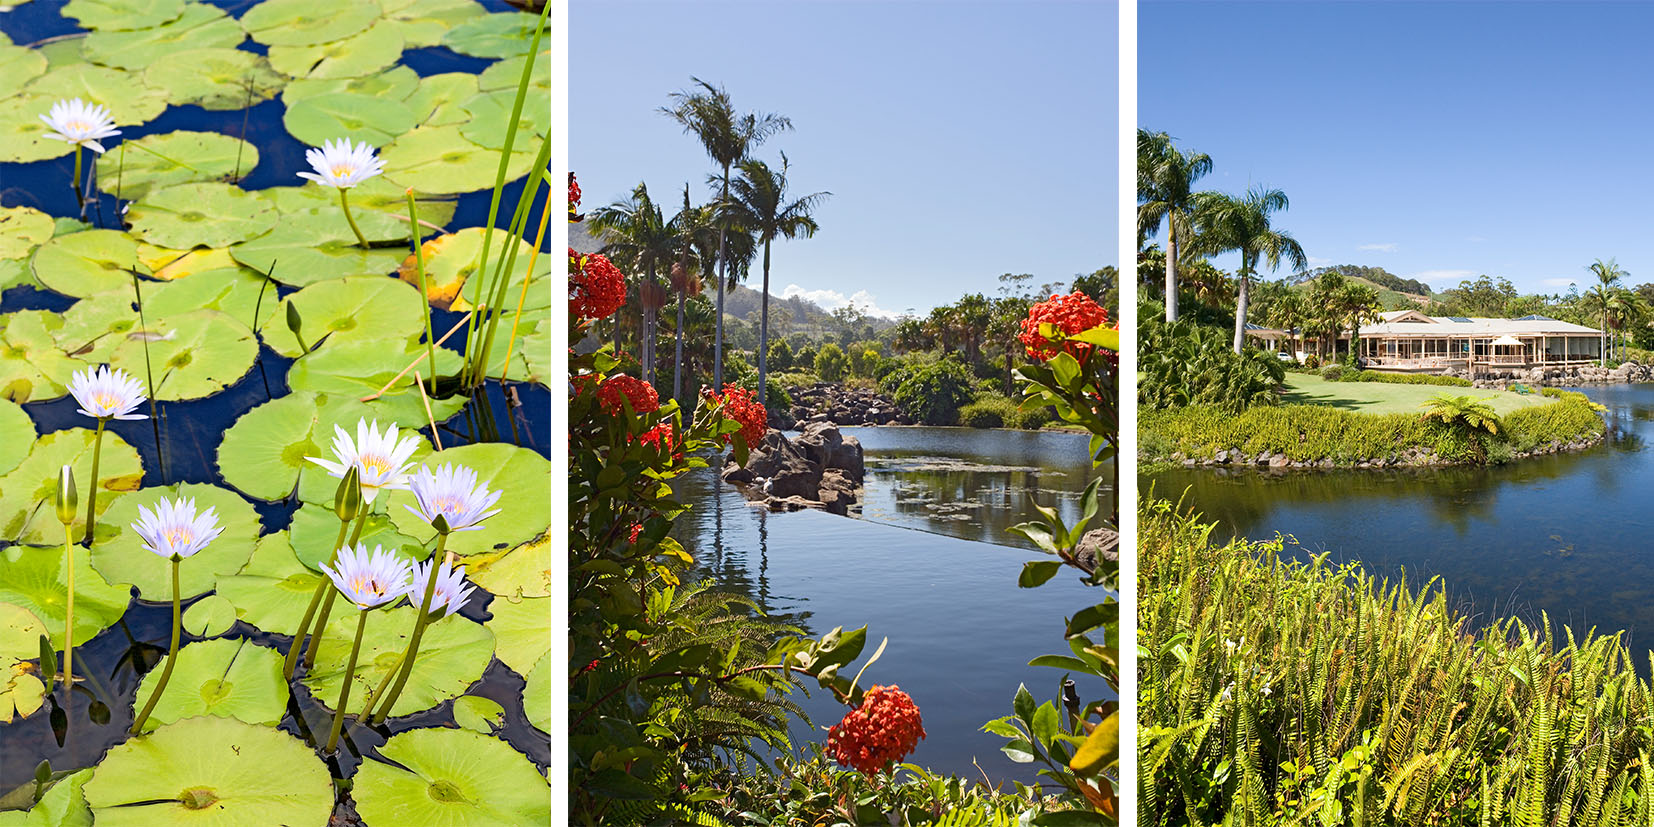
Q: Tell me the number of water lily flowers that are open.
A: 8